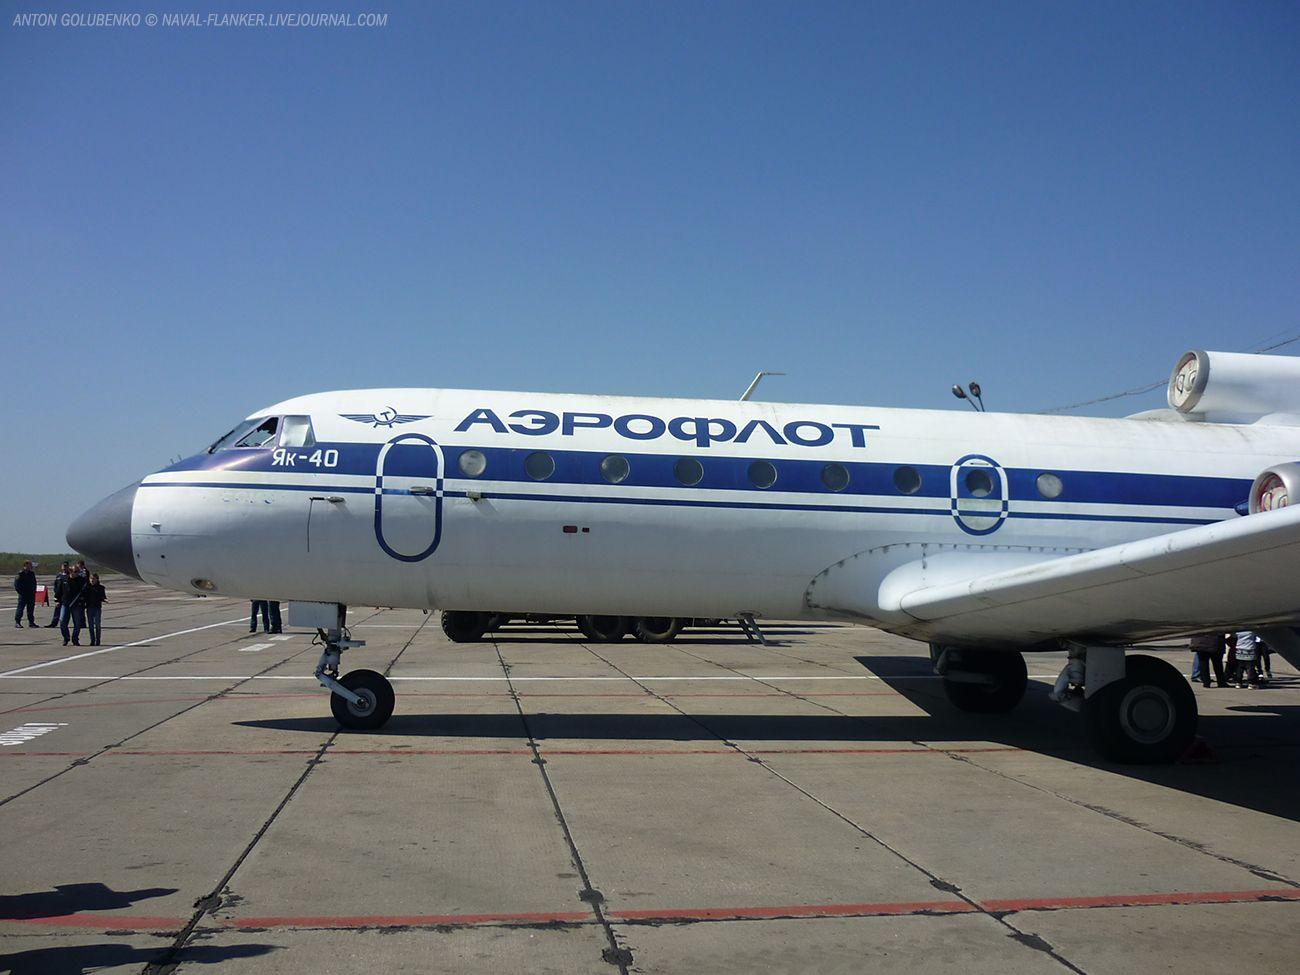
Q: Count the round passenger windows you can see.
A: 9